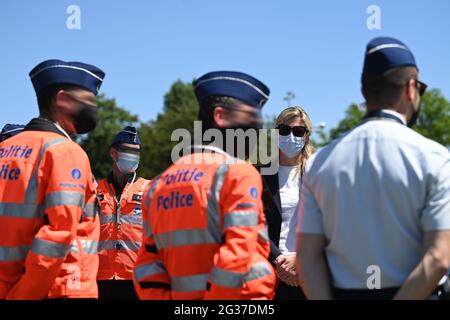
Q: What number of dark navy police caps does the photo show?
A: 5